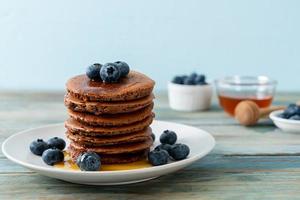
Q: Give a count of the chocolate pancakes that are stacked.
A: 7